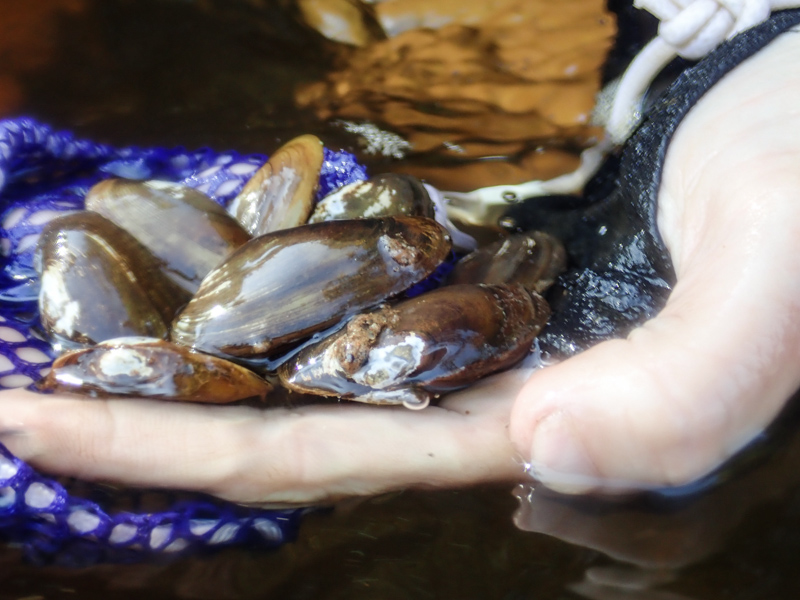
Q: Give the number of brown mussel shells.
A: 8